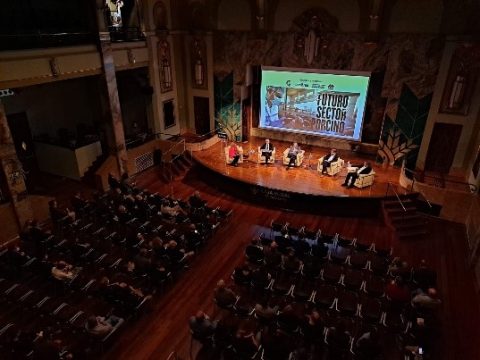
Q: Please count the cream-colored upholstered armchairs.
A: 5